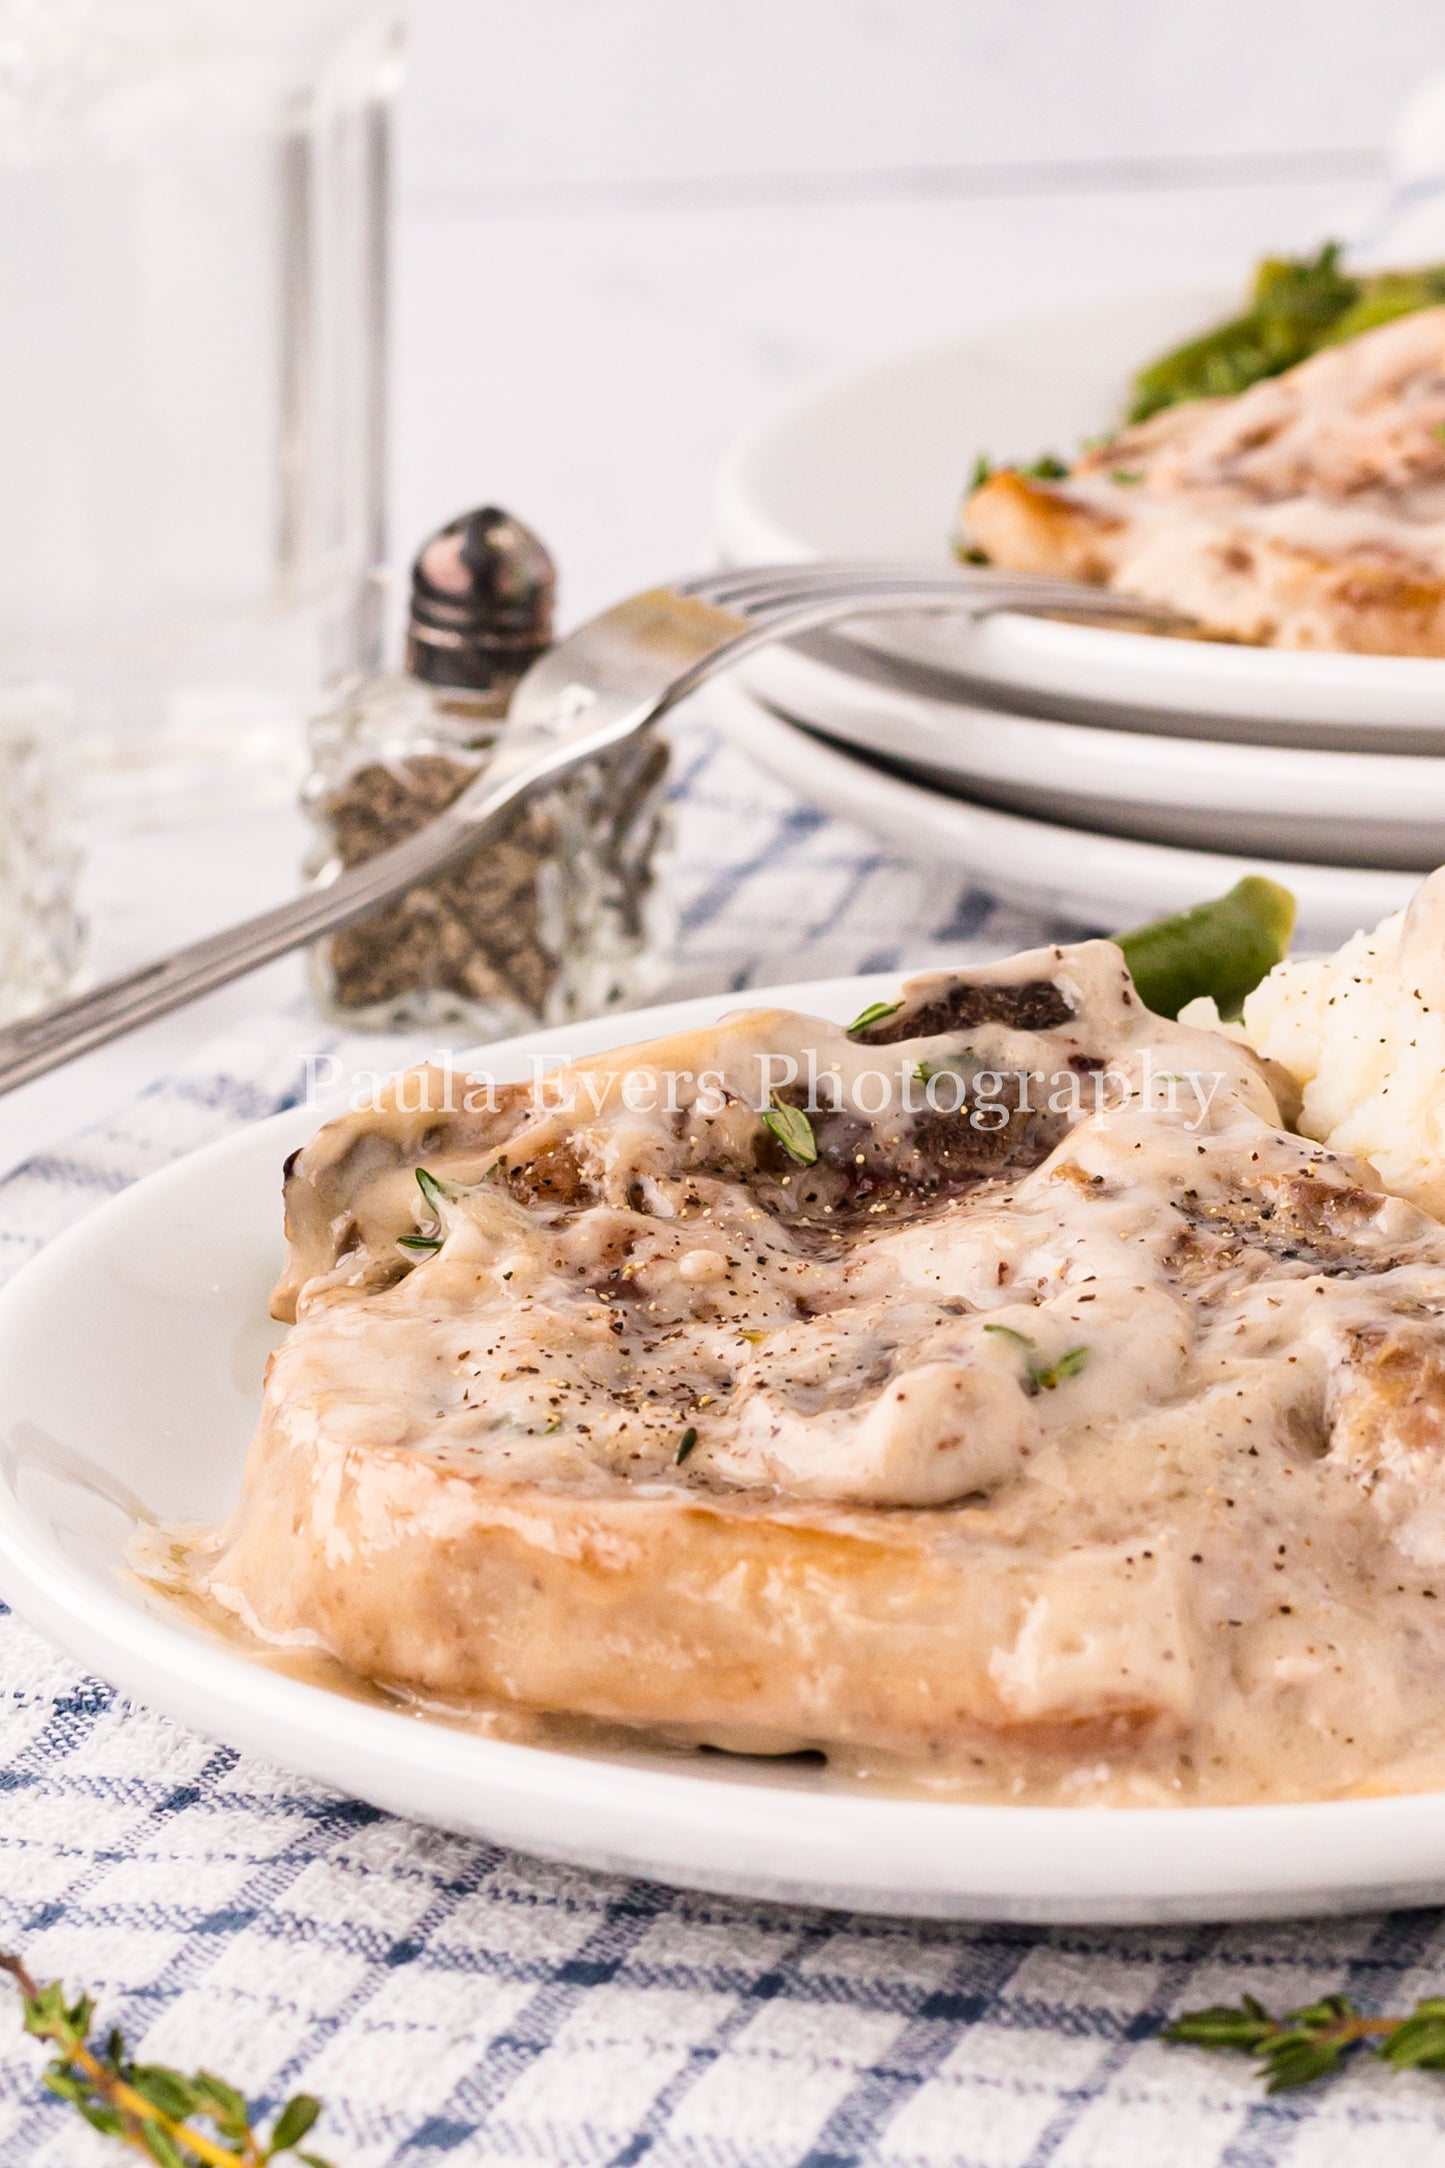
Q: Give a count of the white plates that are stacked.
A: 3